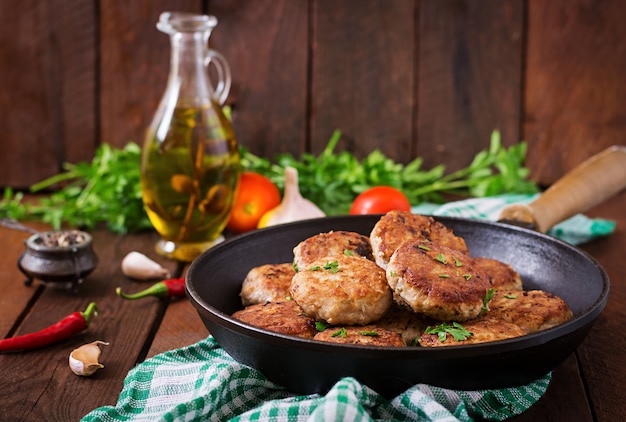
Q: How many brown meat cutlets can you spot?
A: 11